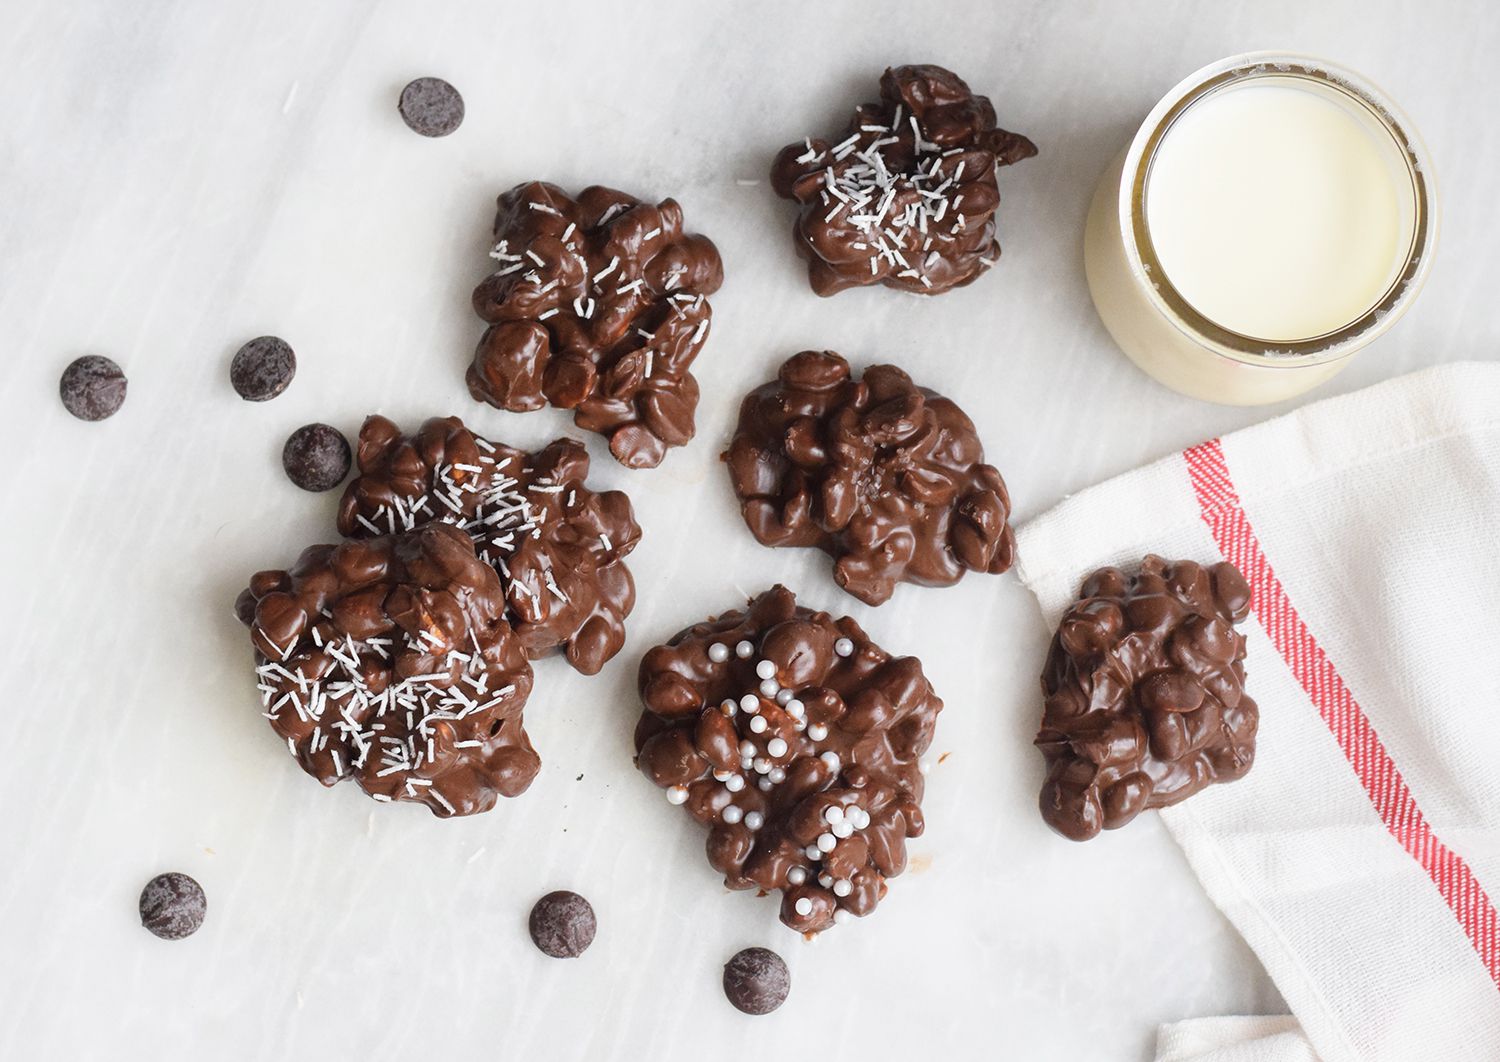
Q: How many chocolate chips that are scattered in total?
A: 7